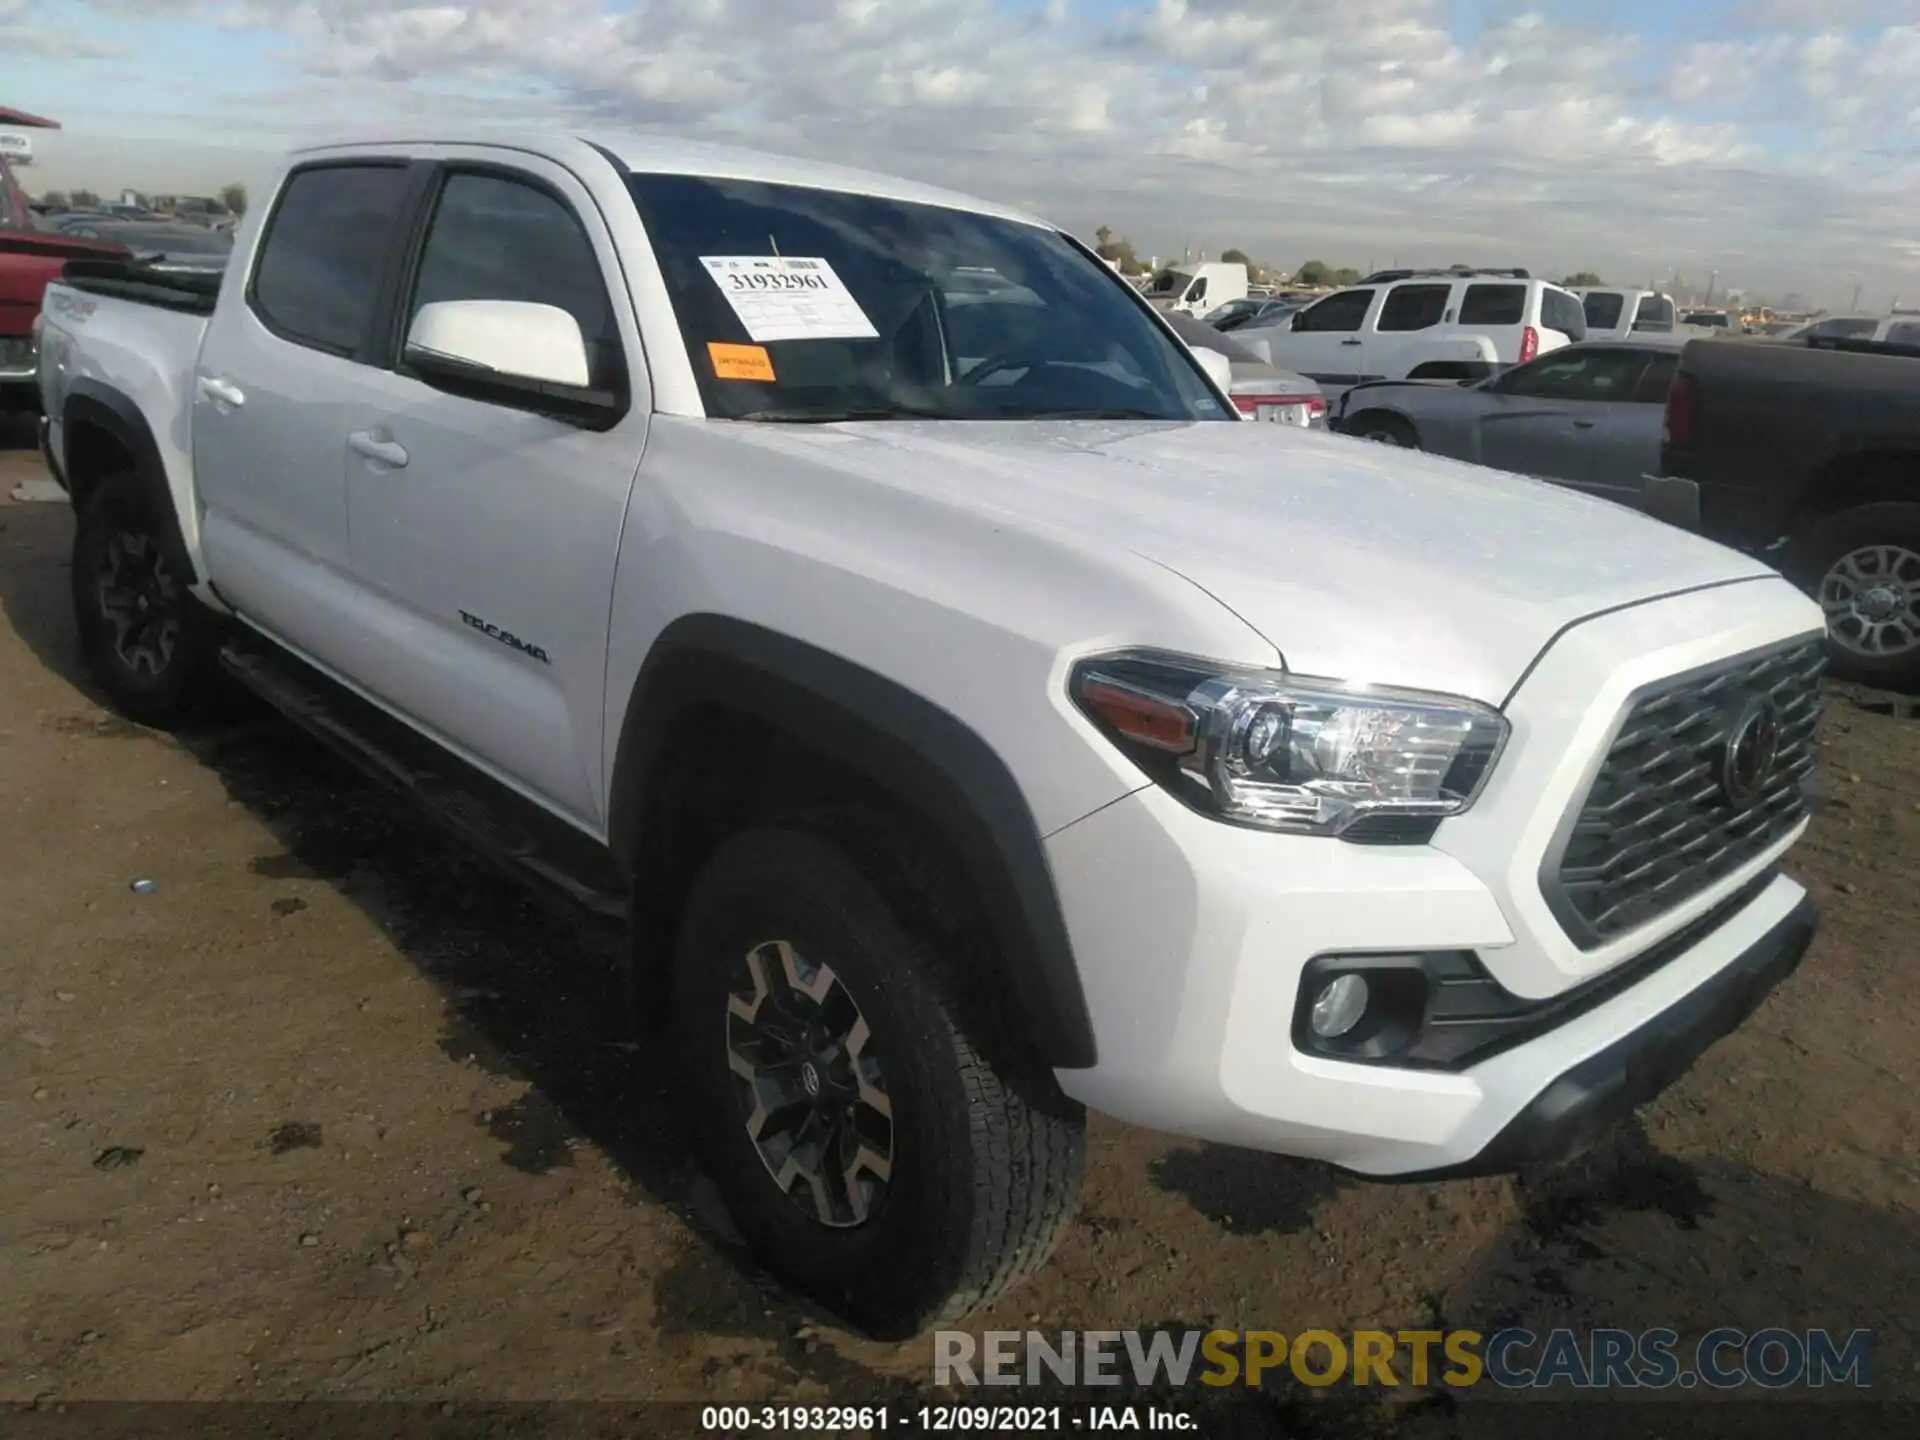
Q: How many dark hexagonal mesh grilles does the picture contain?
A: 1